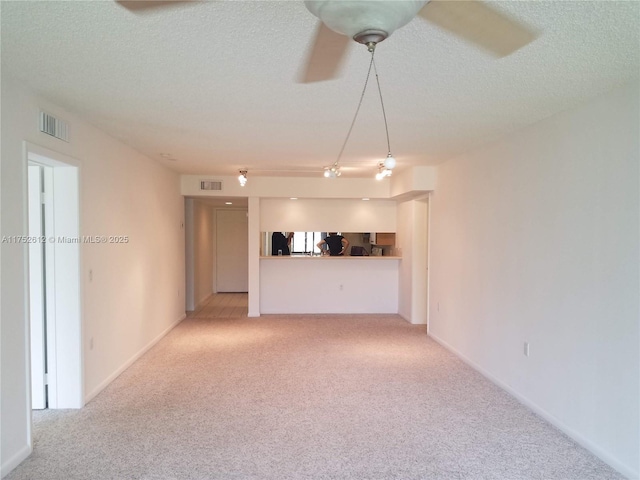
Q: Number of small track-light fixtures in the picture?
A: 3